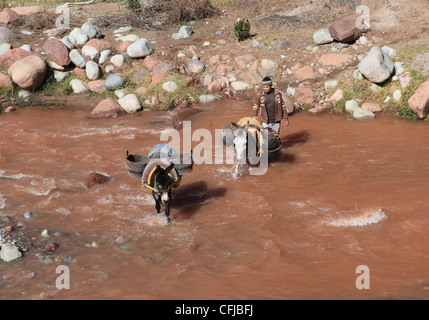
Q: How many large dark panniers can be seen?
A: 4